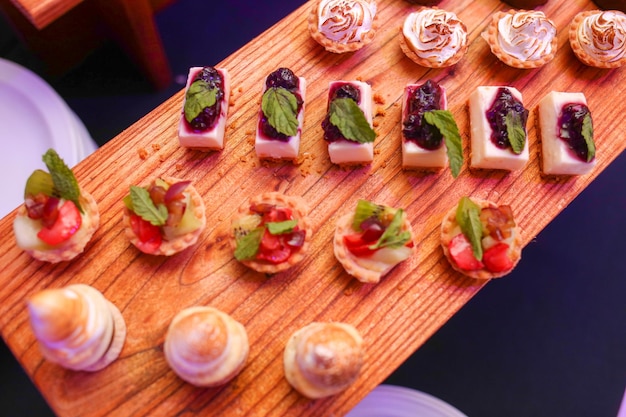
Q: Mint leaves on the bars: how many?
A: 6